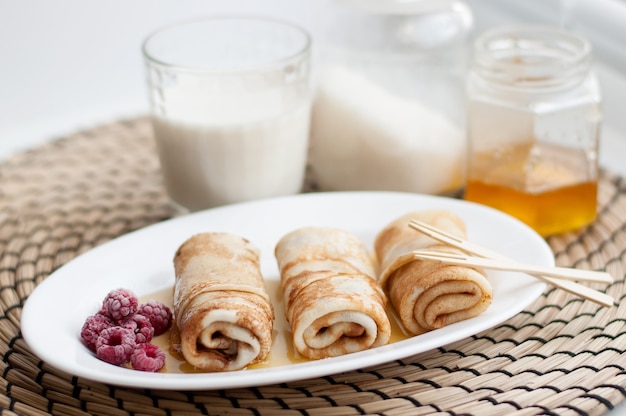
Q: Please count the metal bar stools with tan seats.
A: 0